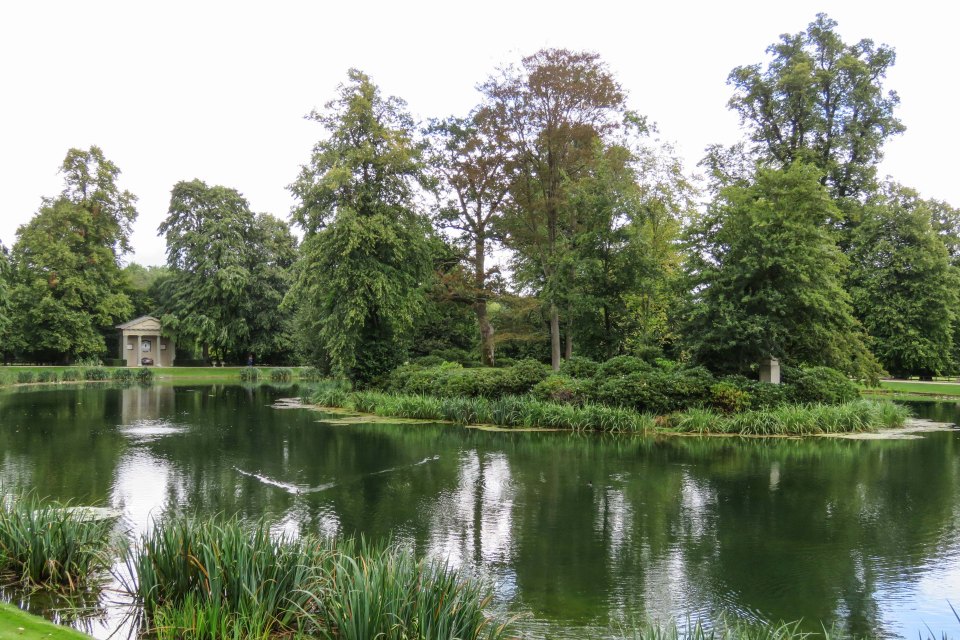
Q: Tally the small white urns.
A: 2